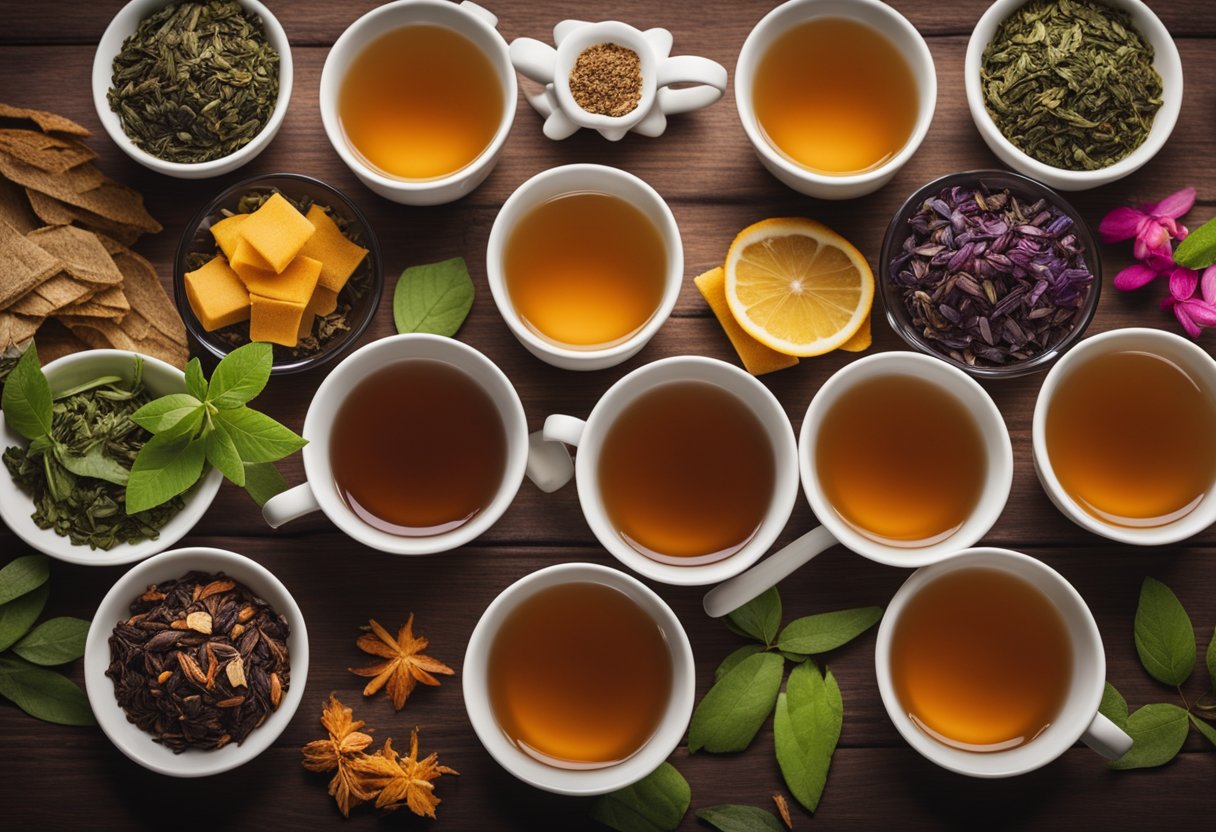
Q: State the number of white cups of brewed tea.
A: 9